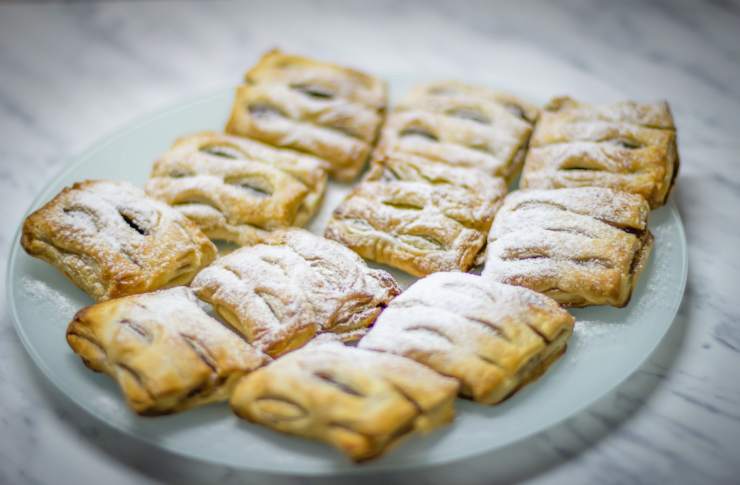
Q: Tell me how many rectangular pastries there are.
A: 11